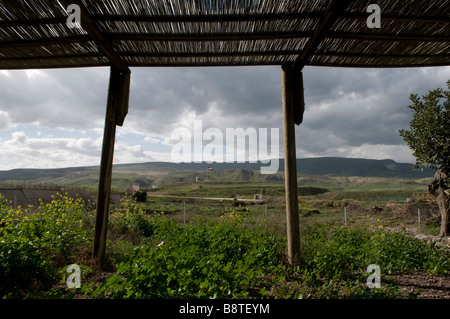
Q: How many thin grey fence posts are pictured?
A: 4